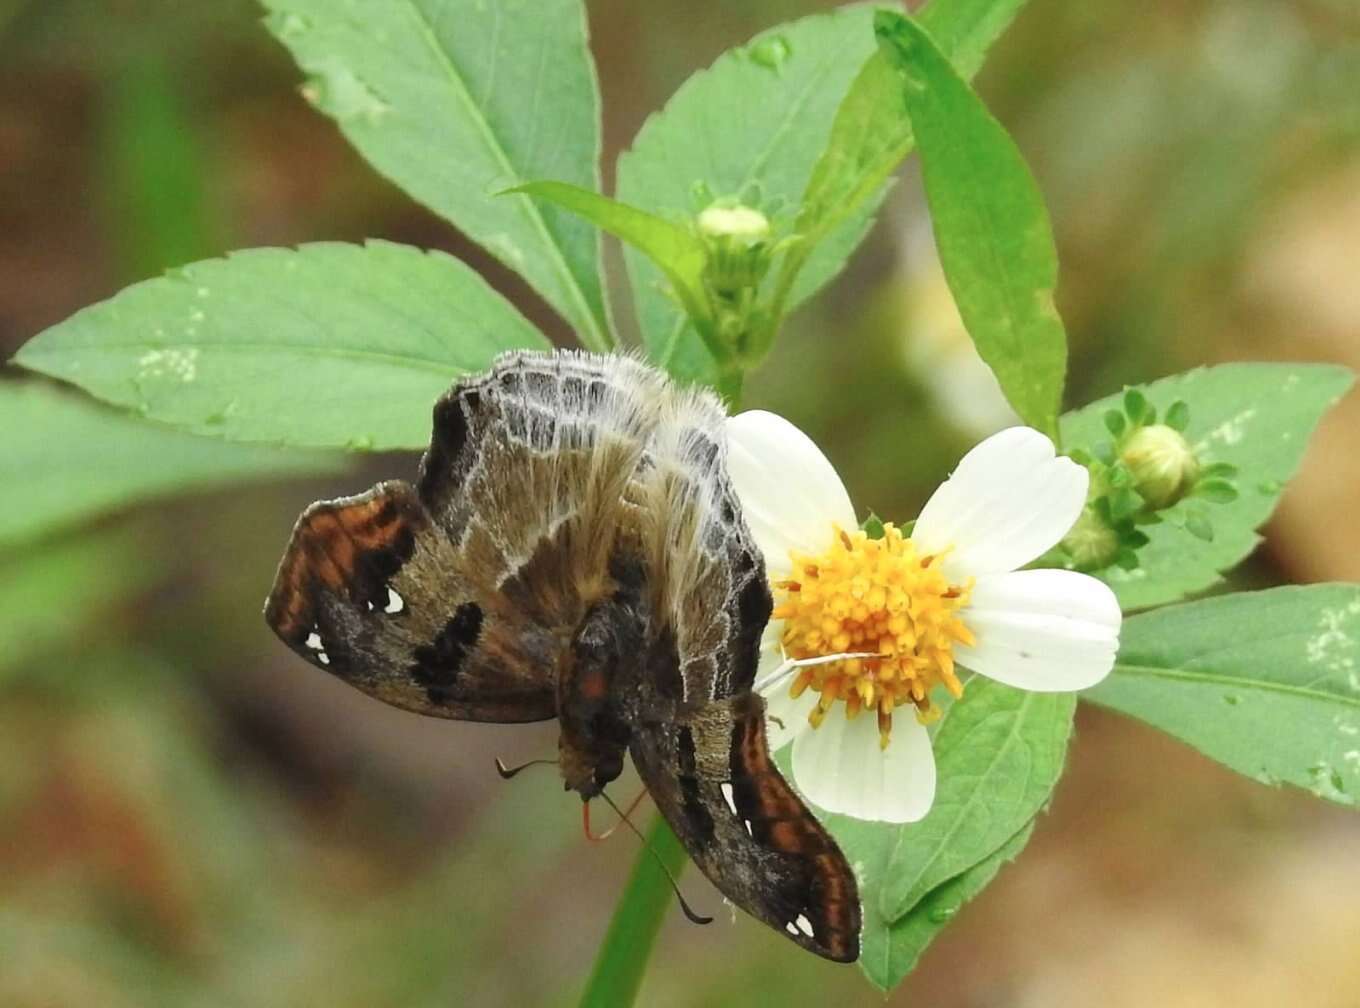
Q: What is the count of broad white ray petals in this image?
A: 5